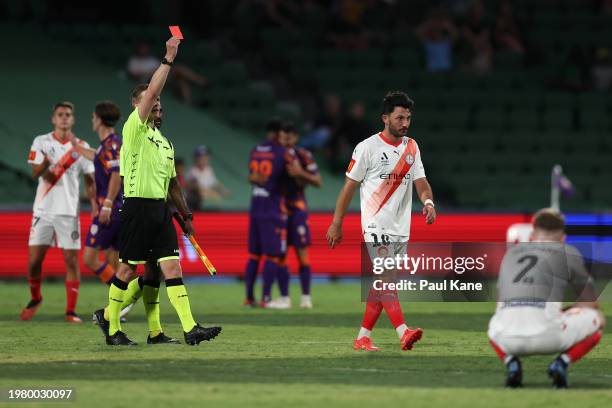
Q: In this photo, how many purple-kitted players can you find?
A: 3